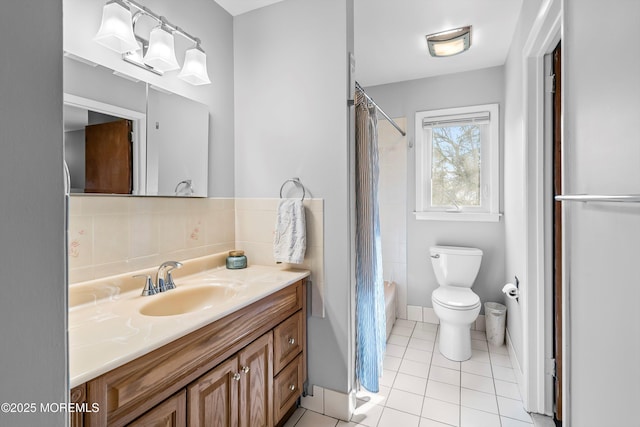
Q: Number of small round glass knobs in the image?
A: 4